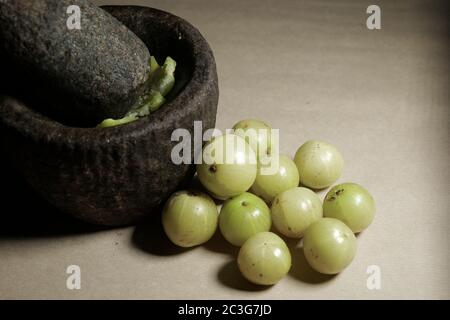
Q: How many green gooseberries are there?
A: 10